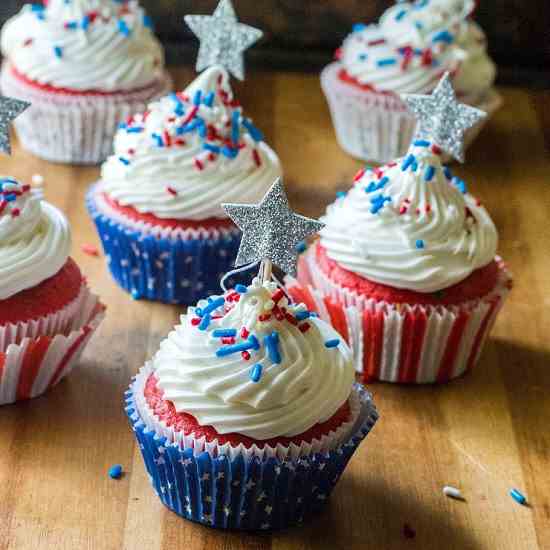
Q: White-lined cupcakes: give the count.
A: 2